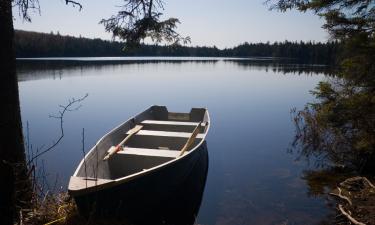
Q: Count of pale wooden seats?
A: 3